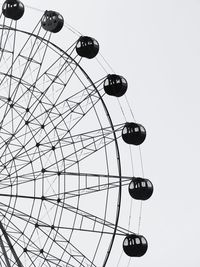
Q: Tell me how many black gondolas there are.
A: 7